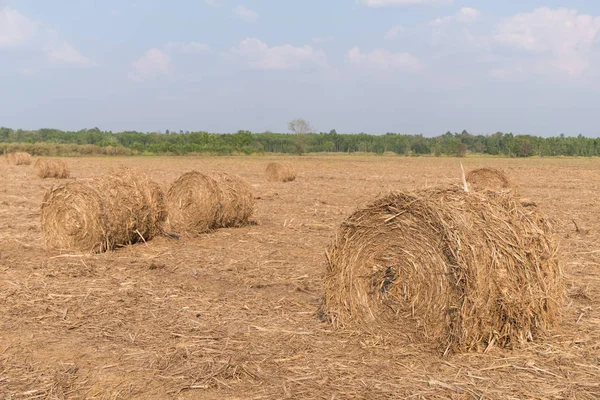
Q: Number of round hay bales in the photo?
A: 7